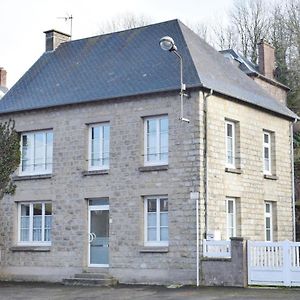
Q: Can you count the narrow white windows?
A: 4